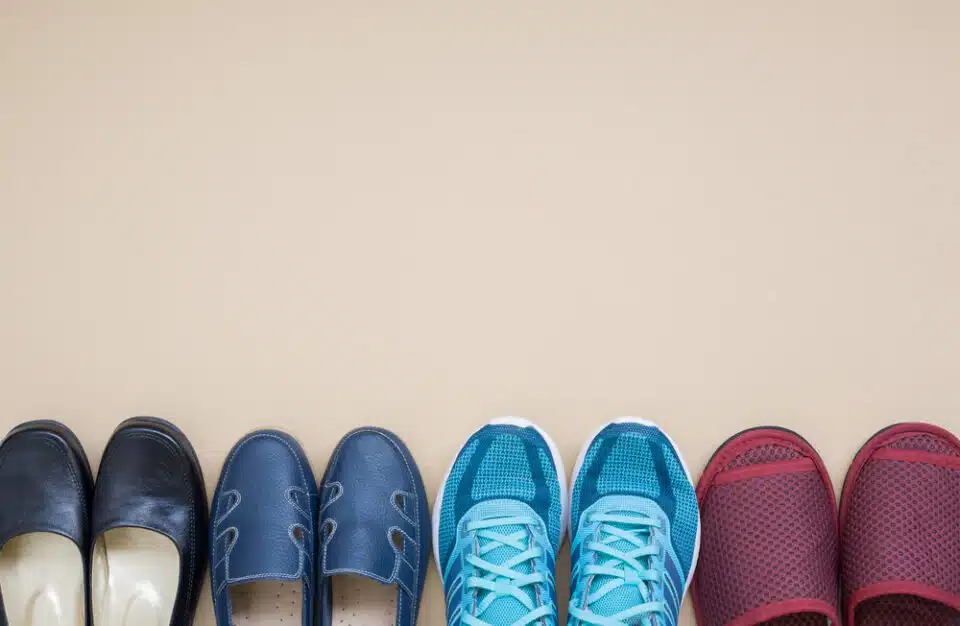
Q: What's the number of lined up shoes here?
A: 8